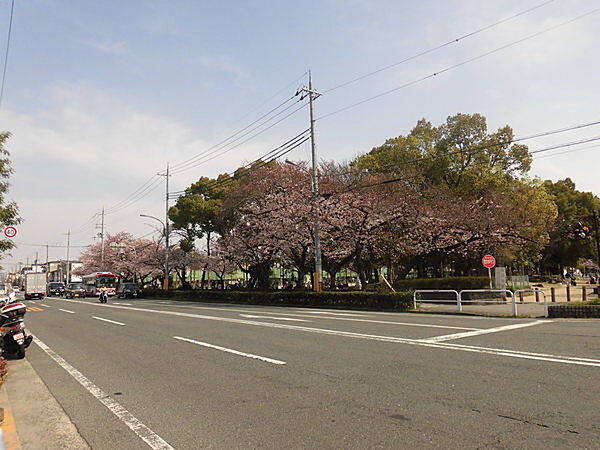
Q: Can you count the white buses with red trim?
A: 1